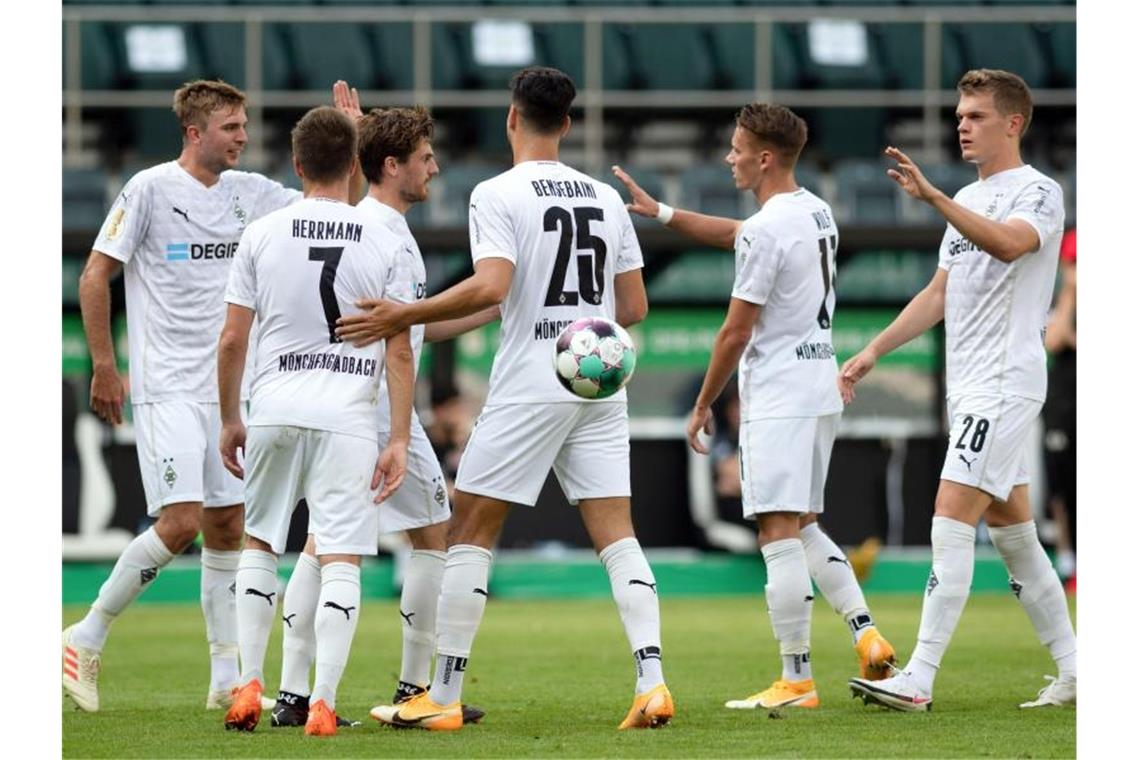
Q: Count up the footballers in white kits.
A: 6